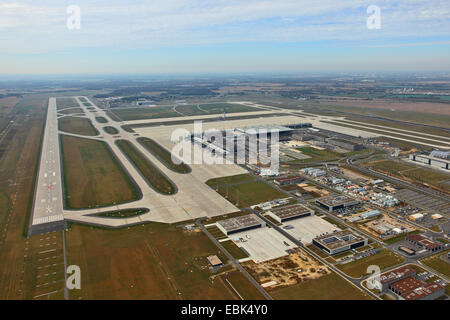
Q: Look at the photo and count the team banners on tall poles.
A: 0